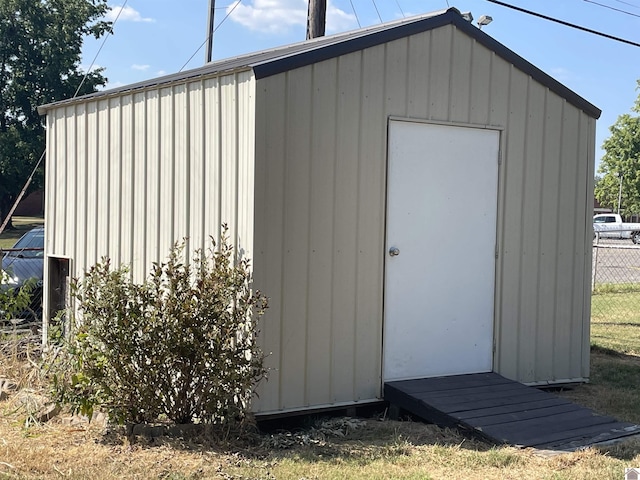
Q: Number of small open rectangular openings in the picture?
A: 1